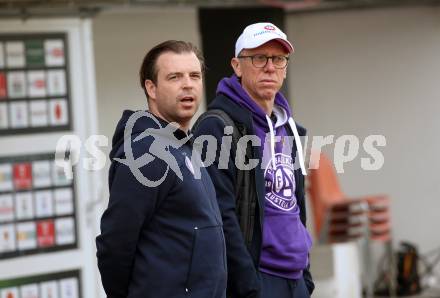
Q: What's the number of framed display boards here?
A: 3